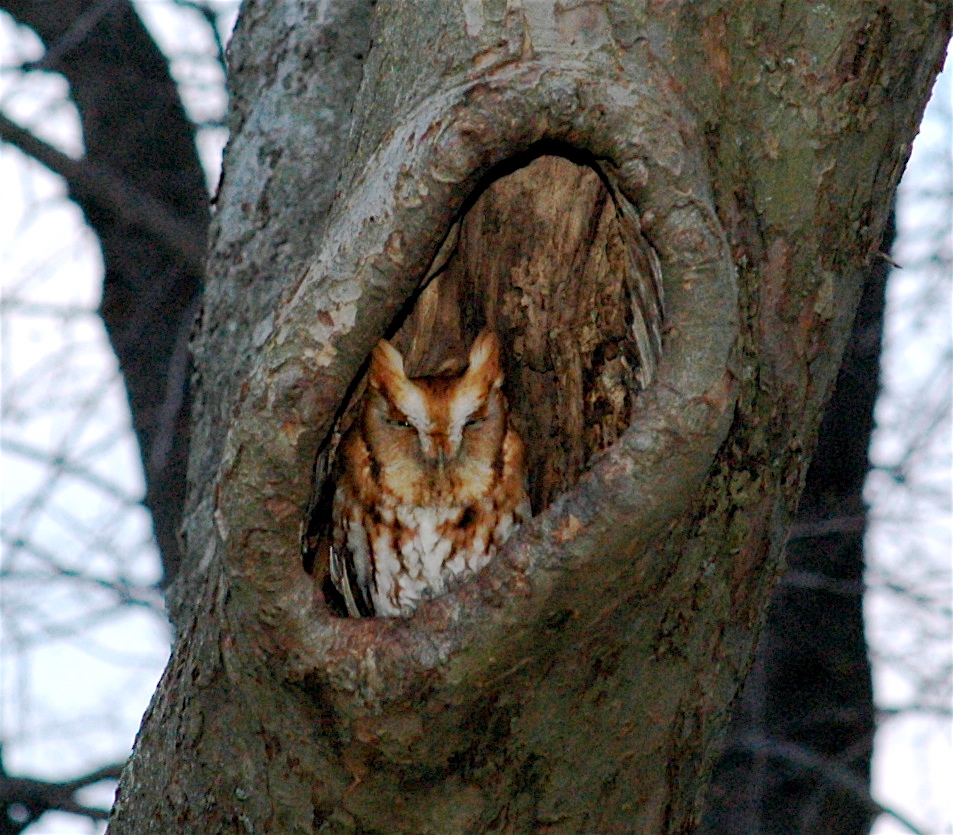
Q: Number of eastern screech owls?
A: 1